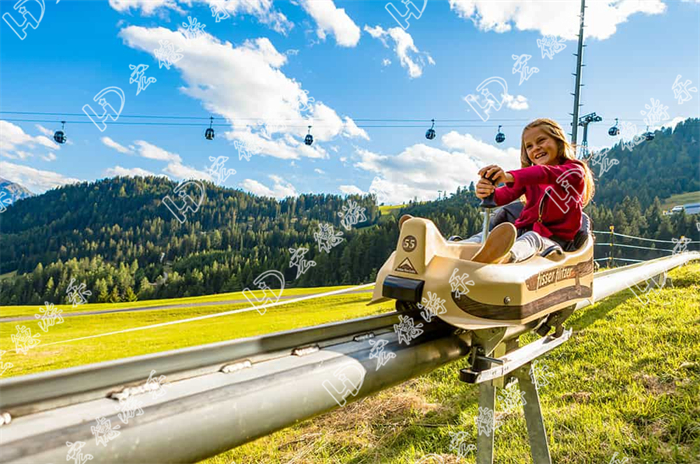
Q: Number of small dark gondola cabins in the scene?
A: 7